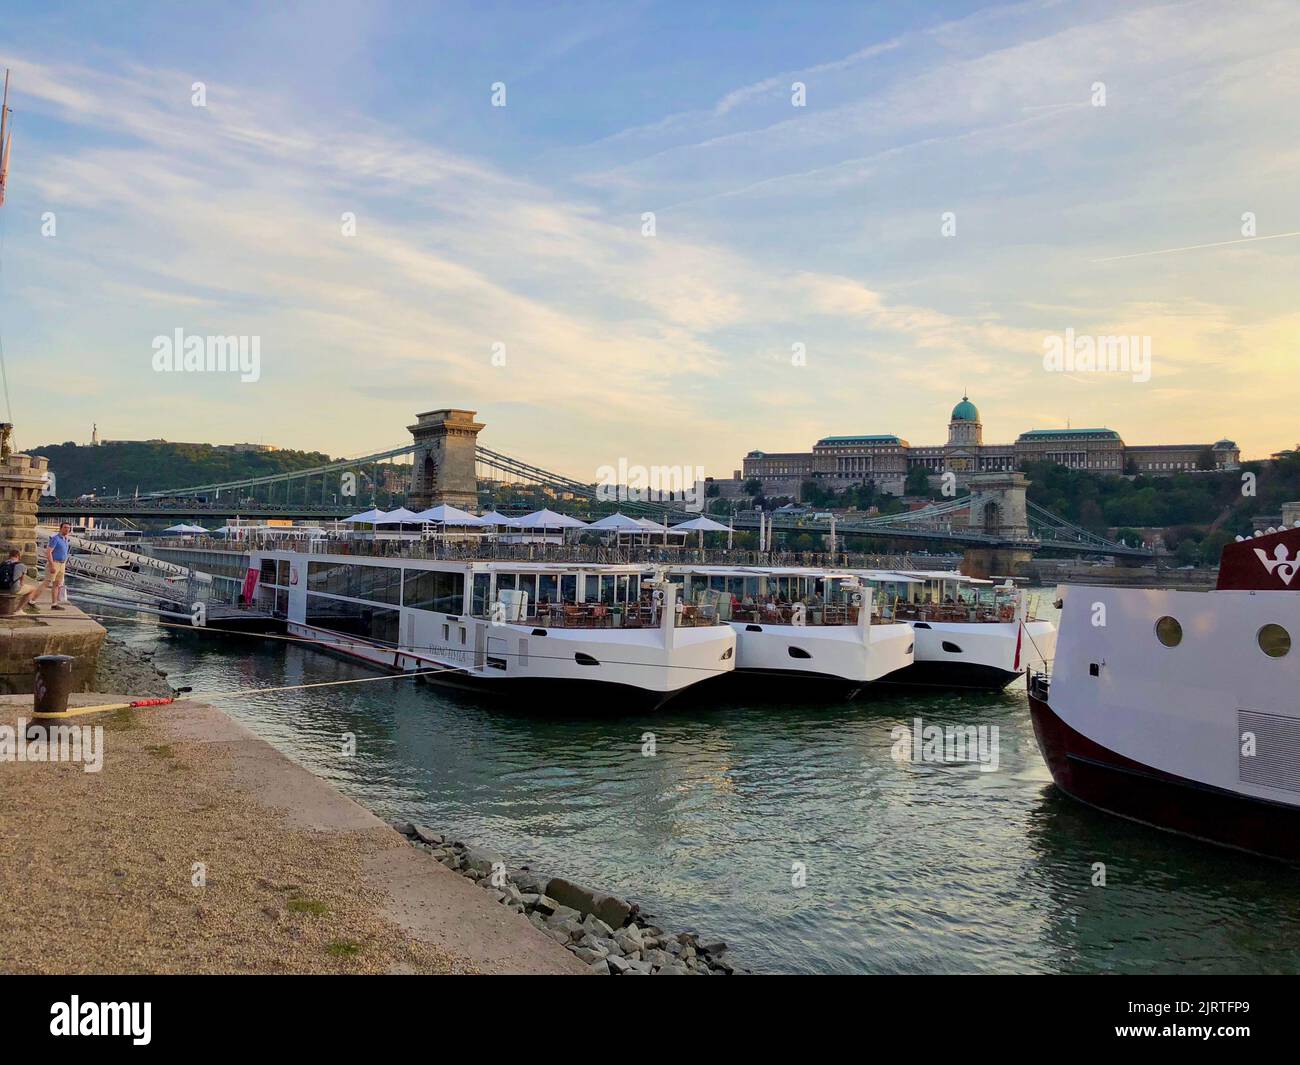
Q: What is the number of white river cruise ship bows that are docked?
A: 3